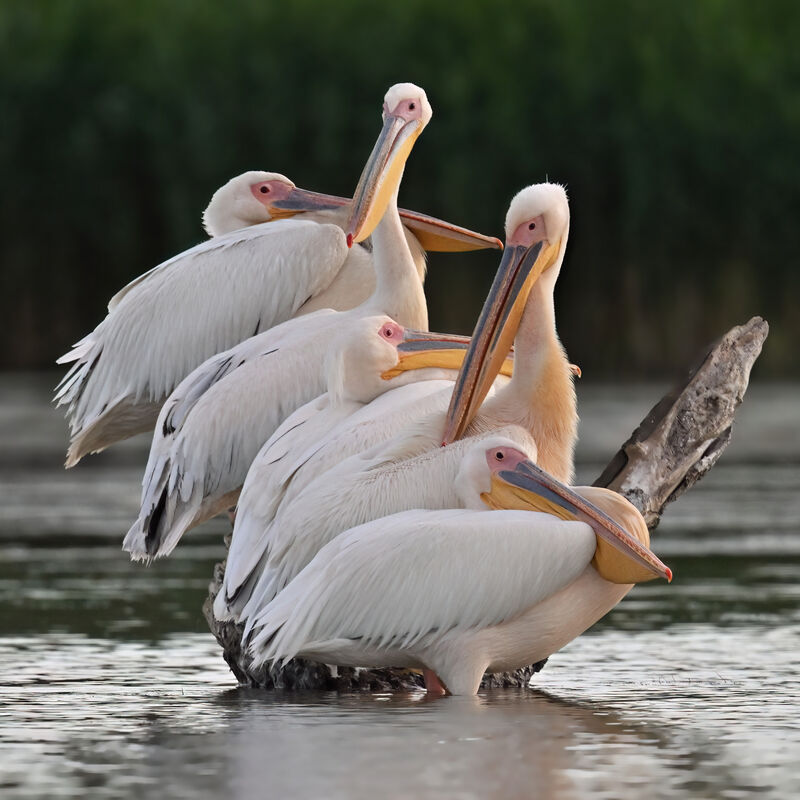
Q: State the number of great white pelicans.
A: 5